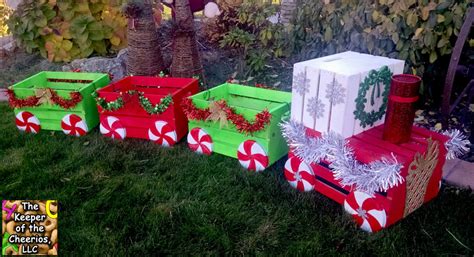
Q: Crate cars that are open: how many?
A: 3